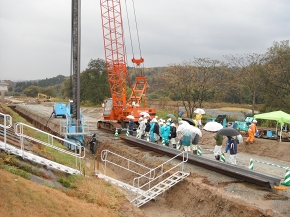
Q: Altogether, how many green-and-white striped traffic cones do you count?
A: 10